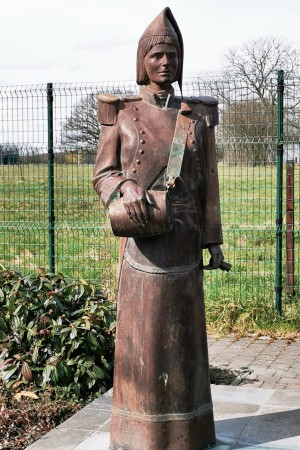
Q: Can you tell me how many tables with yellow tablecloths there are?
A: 0